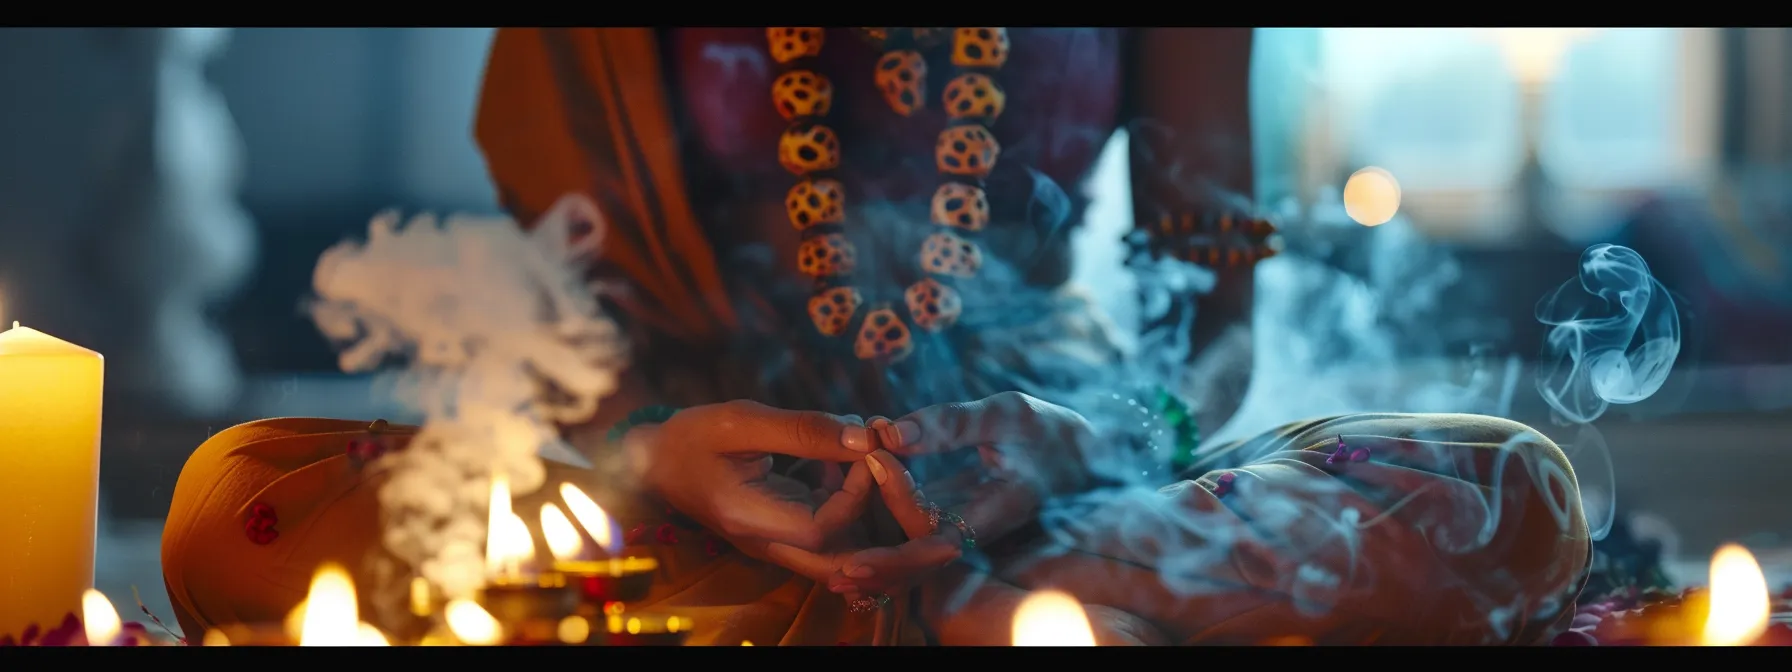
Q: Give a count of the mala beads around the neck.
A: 14